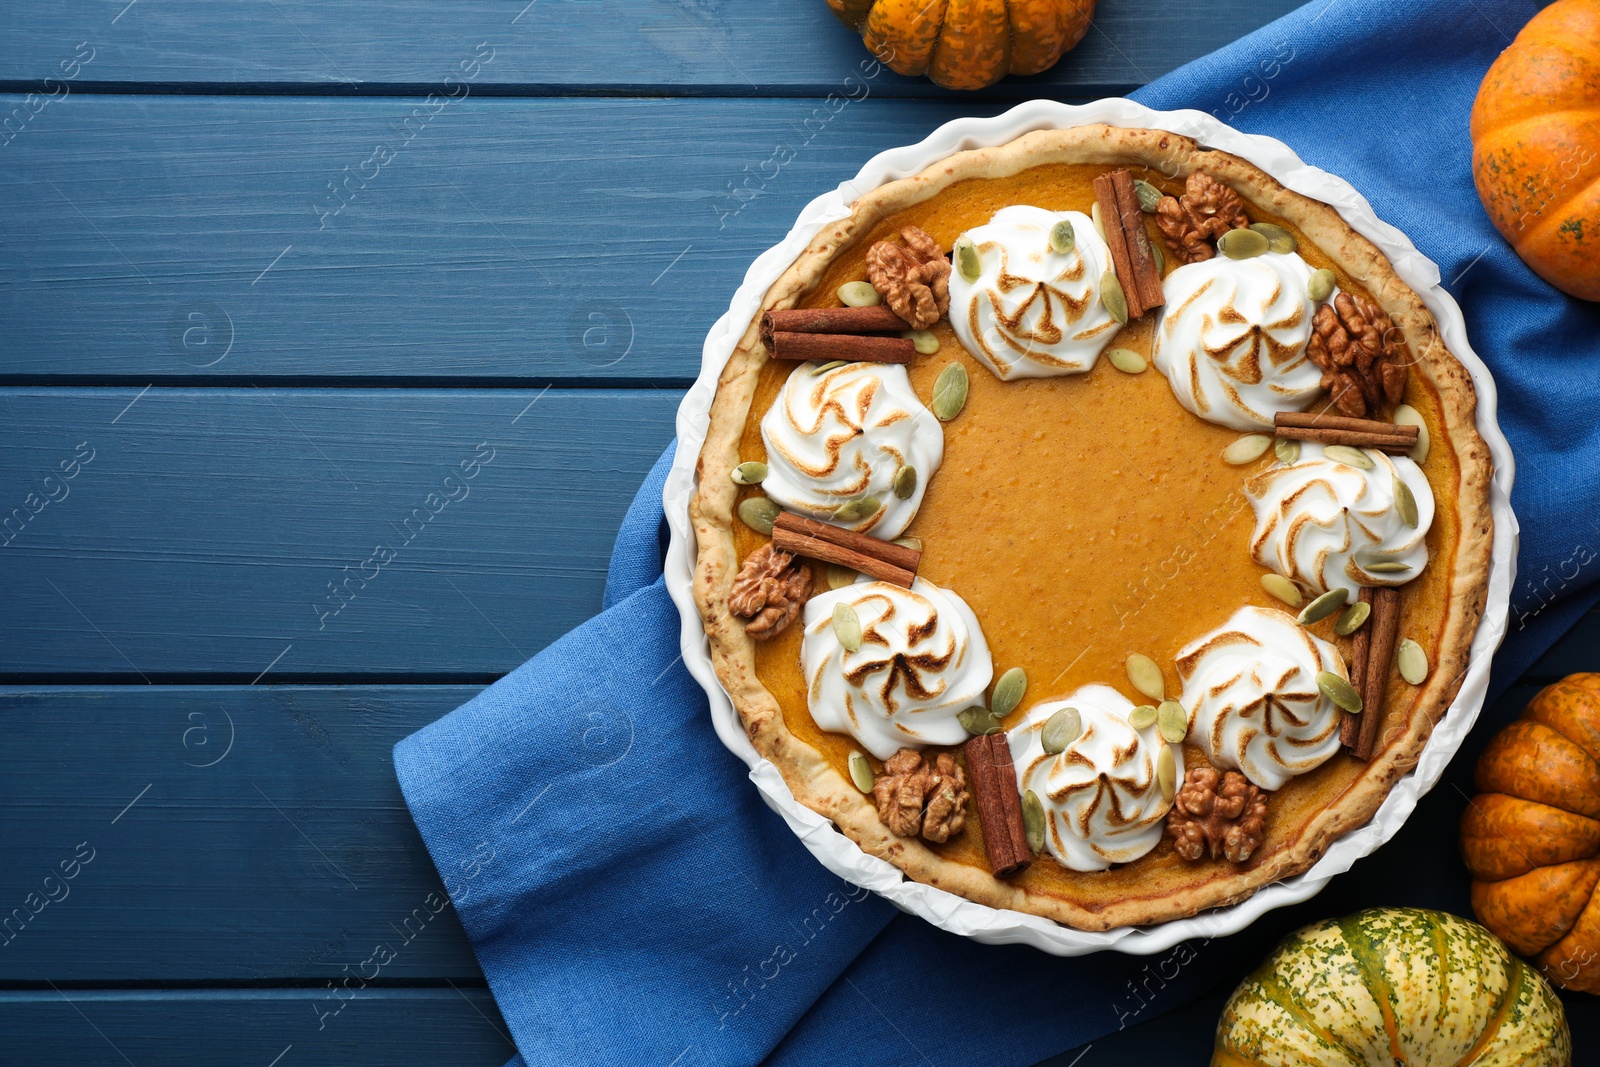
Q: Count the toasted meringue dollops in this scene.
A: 7